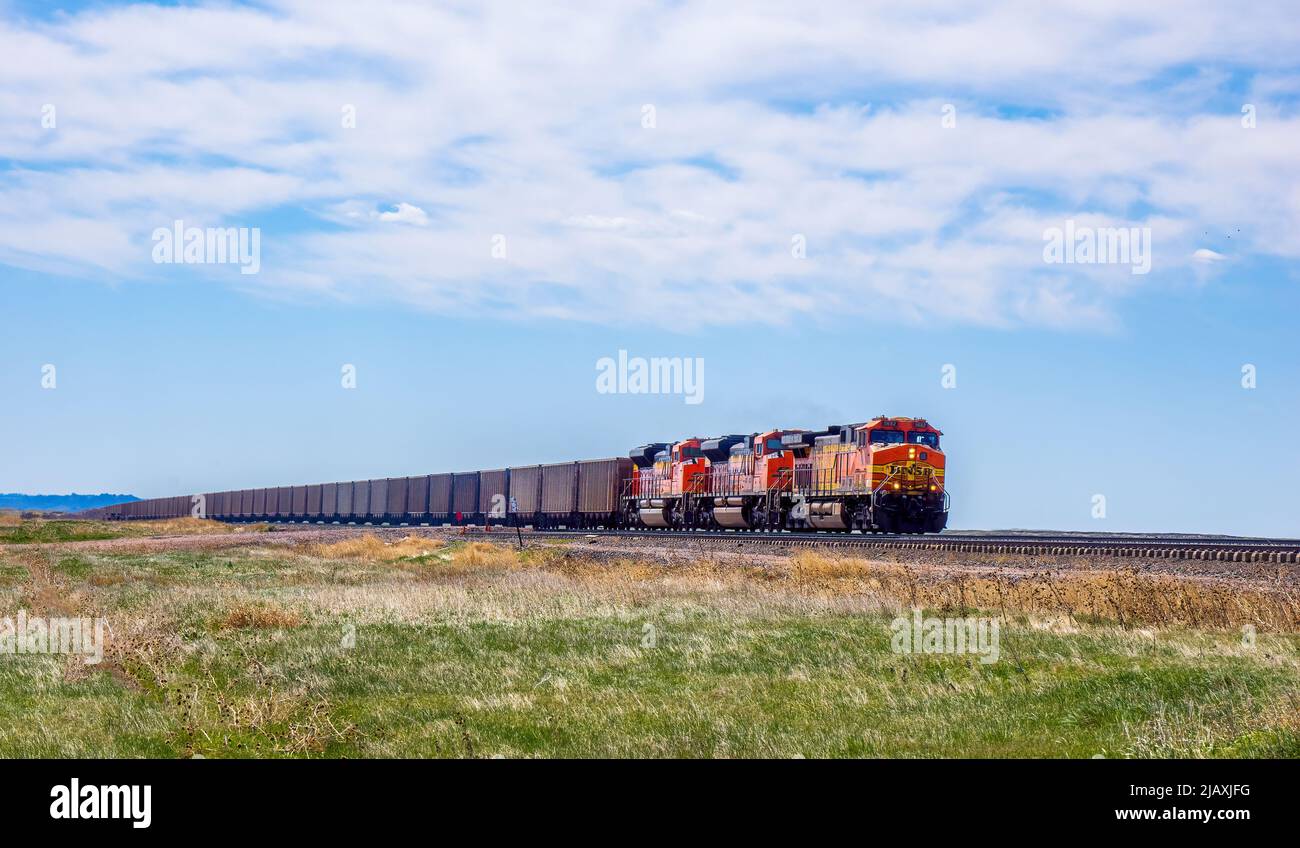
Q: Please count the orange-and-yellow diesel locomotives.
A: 3